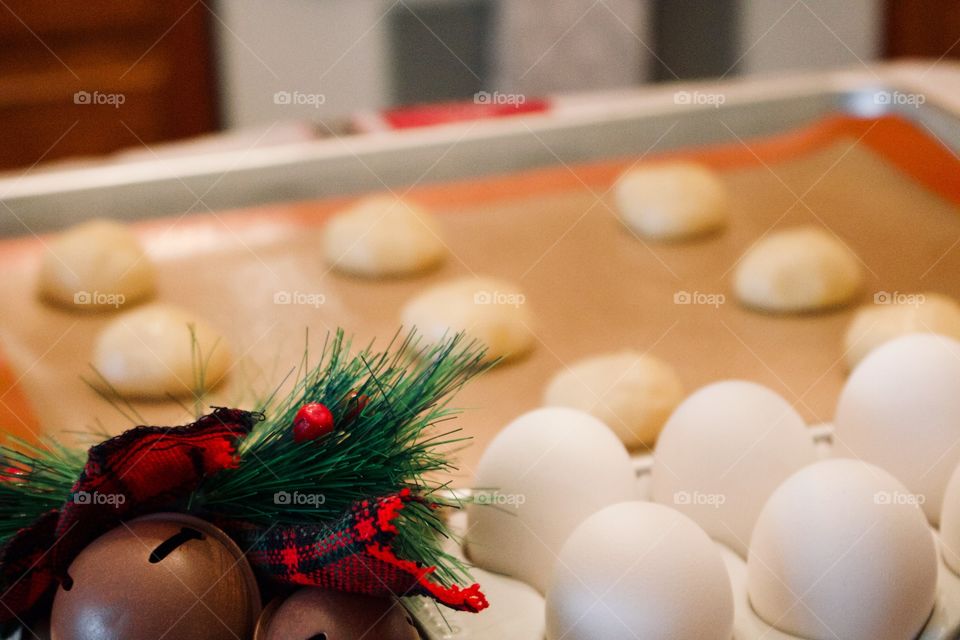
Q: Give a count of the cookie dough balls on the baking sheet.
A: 8